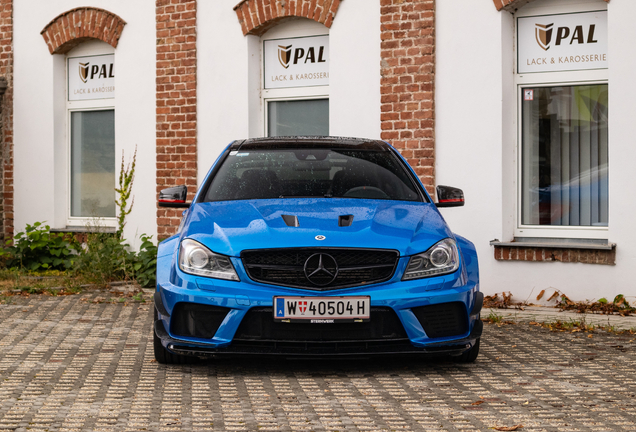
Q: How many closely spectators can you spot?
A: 0